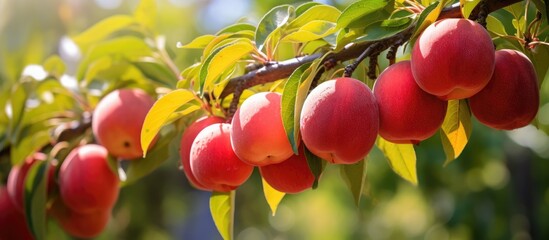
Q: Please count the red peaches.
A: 13